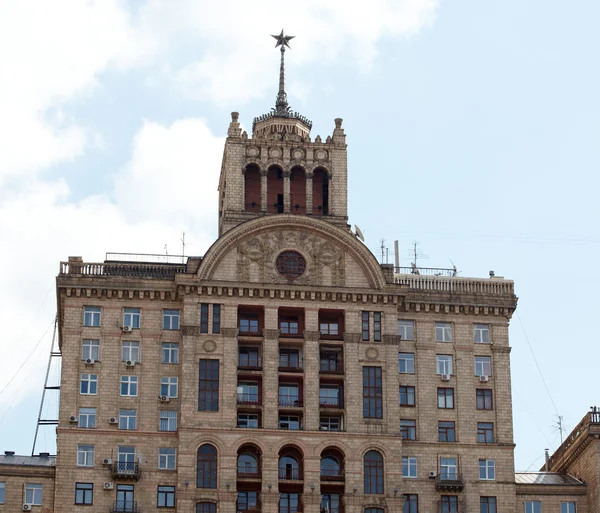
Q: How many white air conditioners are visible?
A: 12